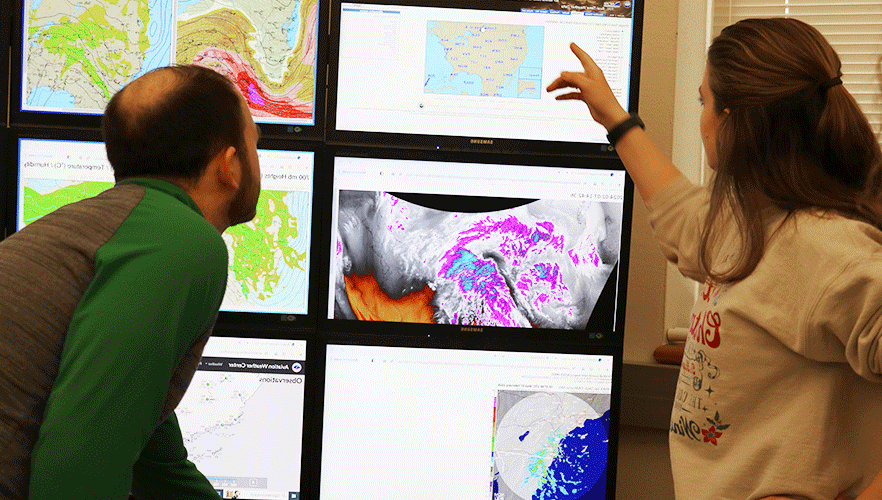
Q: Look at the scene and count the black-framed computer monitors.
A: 6